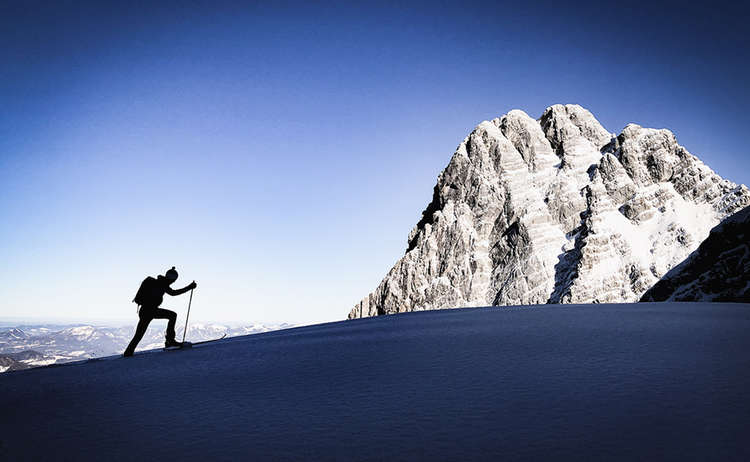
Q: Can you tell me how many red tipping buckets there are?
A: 0